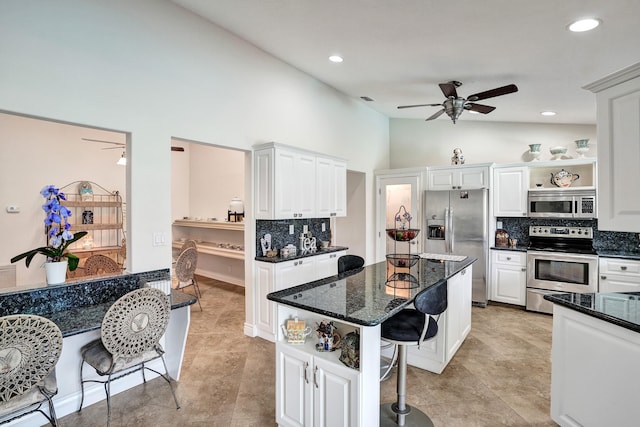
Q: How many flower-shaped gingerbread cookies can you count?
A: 0